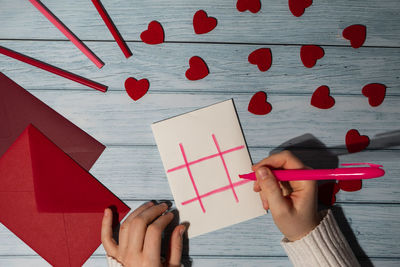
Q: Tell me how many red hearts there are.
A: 15